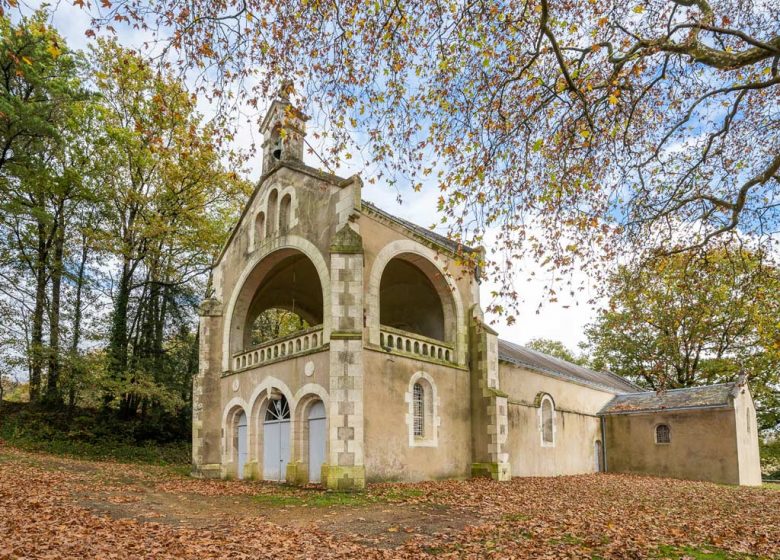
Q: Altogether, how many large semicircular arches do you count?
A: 2